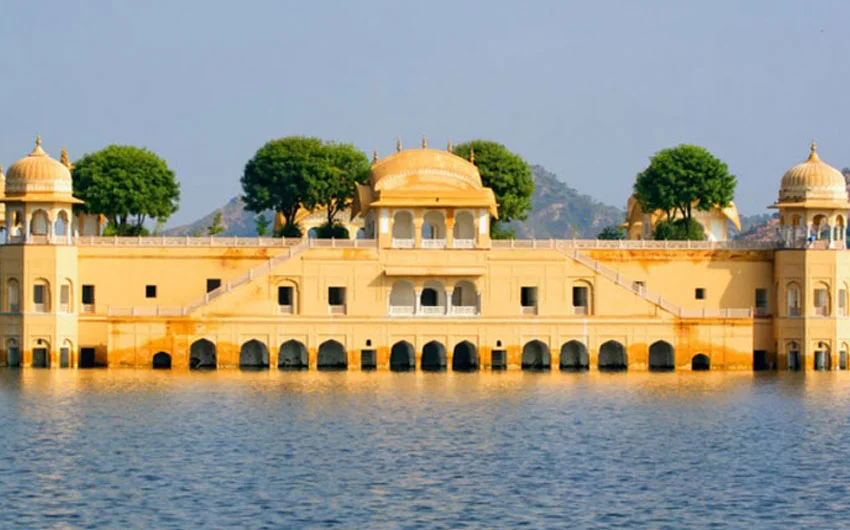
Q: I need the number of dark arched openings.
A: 13